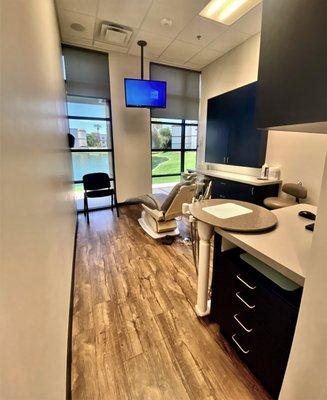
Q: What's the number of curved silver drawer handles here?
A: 4